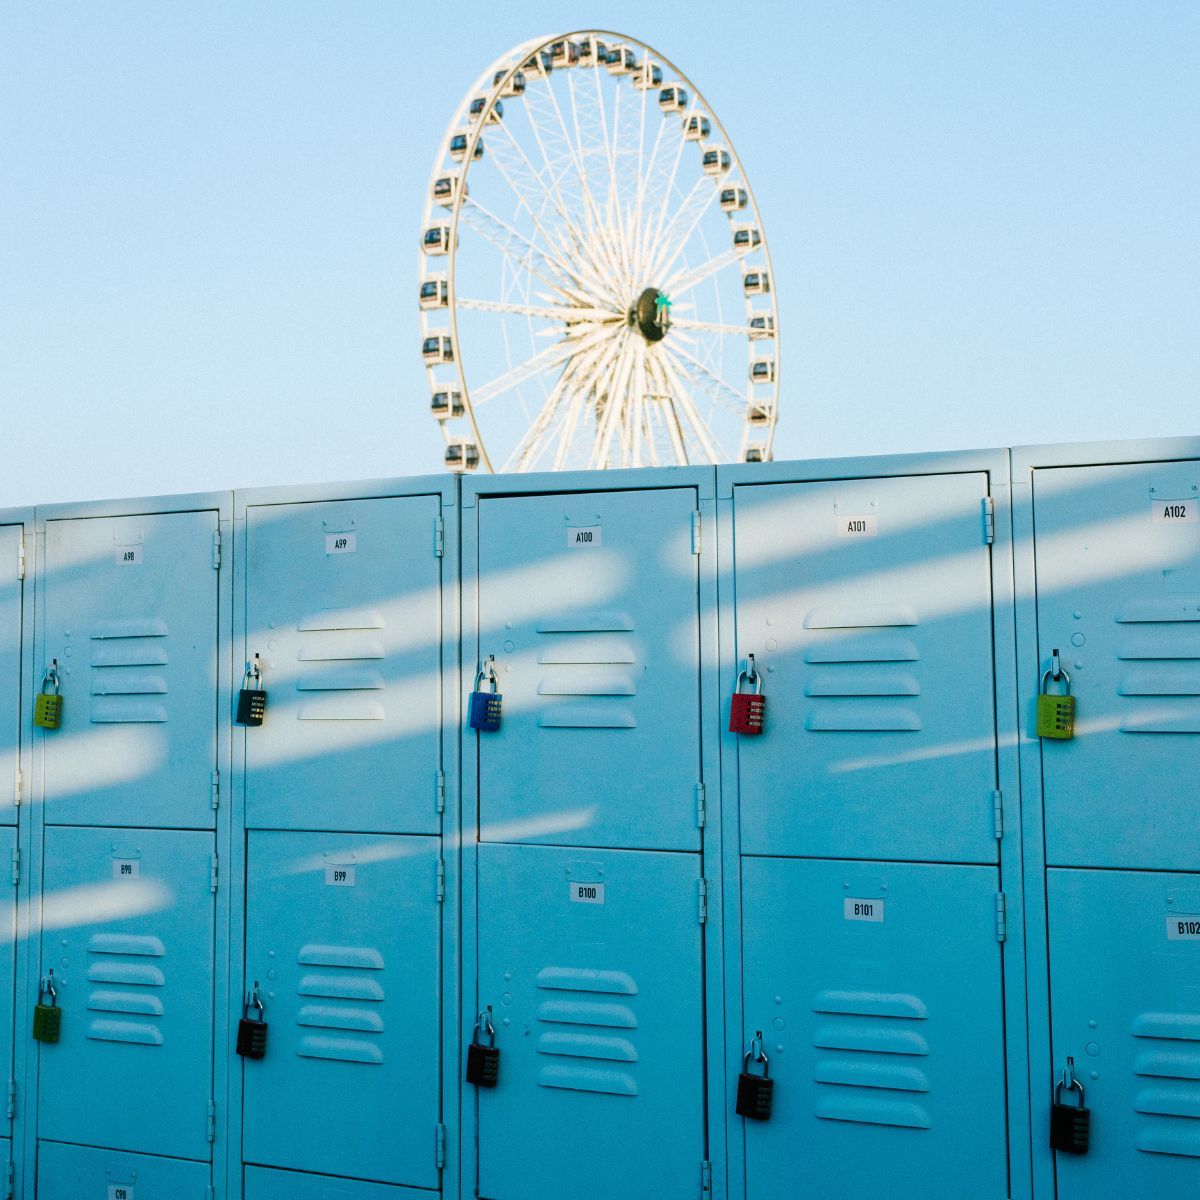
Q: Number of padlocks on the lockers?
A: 10